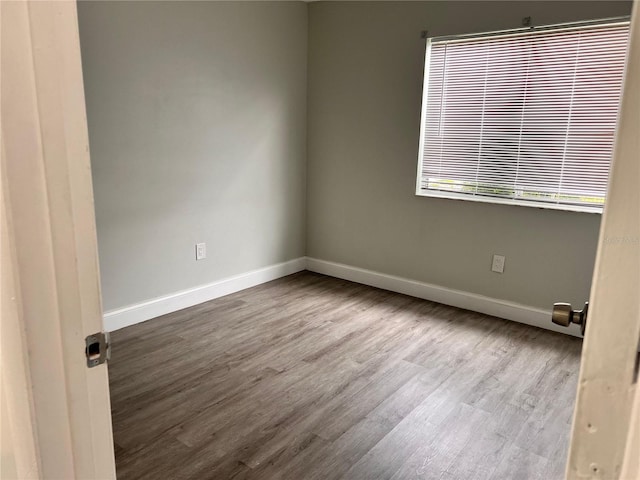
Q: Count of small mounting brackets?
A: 2